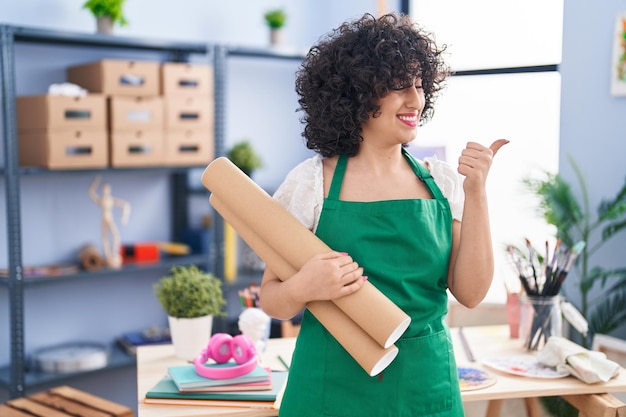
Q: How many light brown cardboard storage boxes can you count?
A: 8